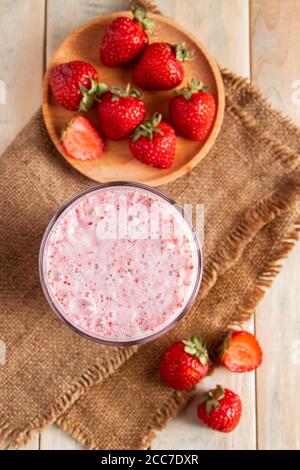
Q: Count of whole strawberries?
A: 8